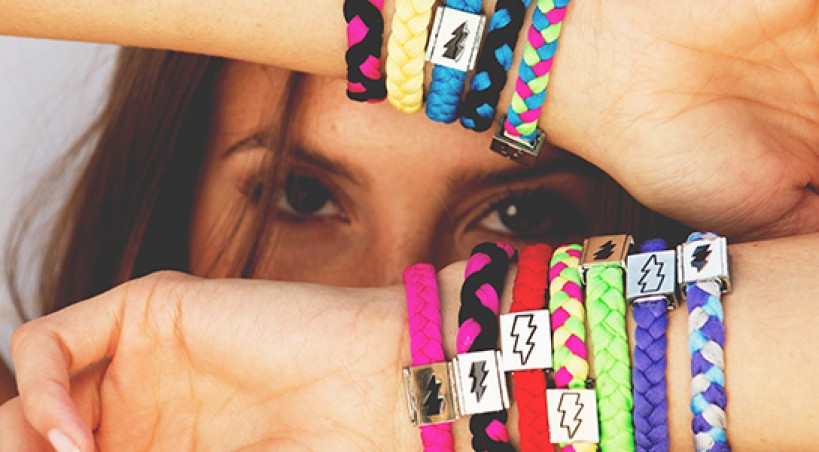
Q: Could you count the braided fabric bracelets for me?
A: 12